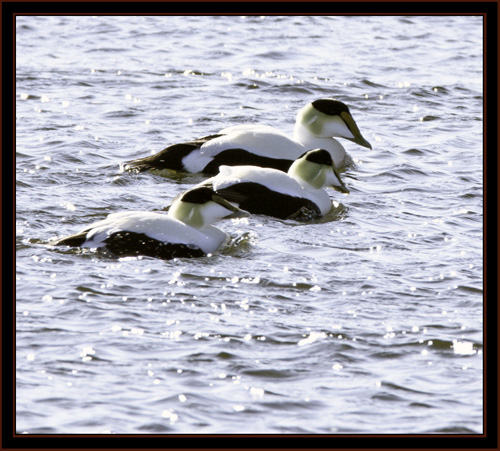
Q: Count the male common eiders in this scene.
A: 3